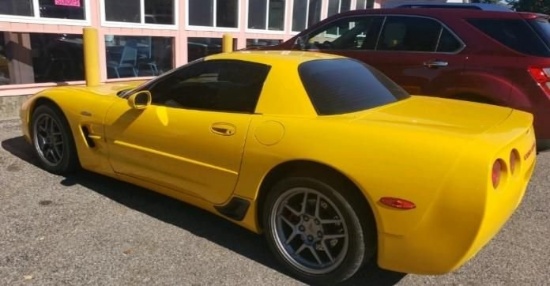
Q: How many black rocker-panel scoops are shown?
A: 1